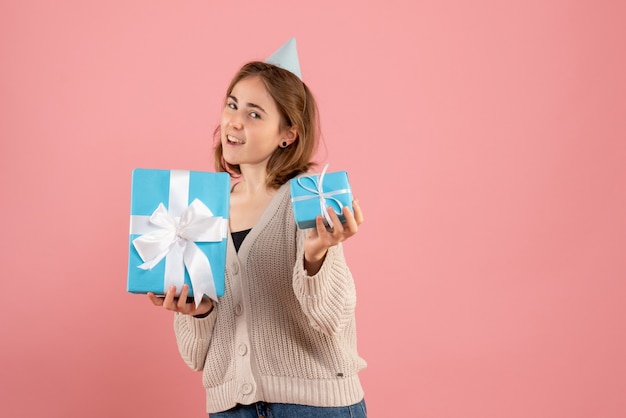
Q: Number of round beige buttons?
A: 4